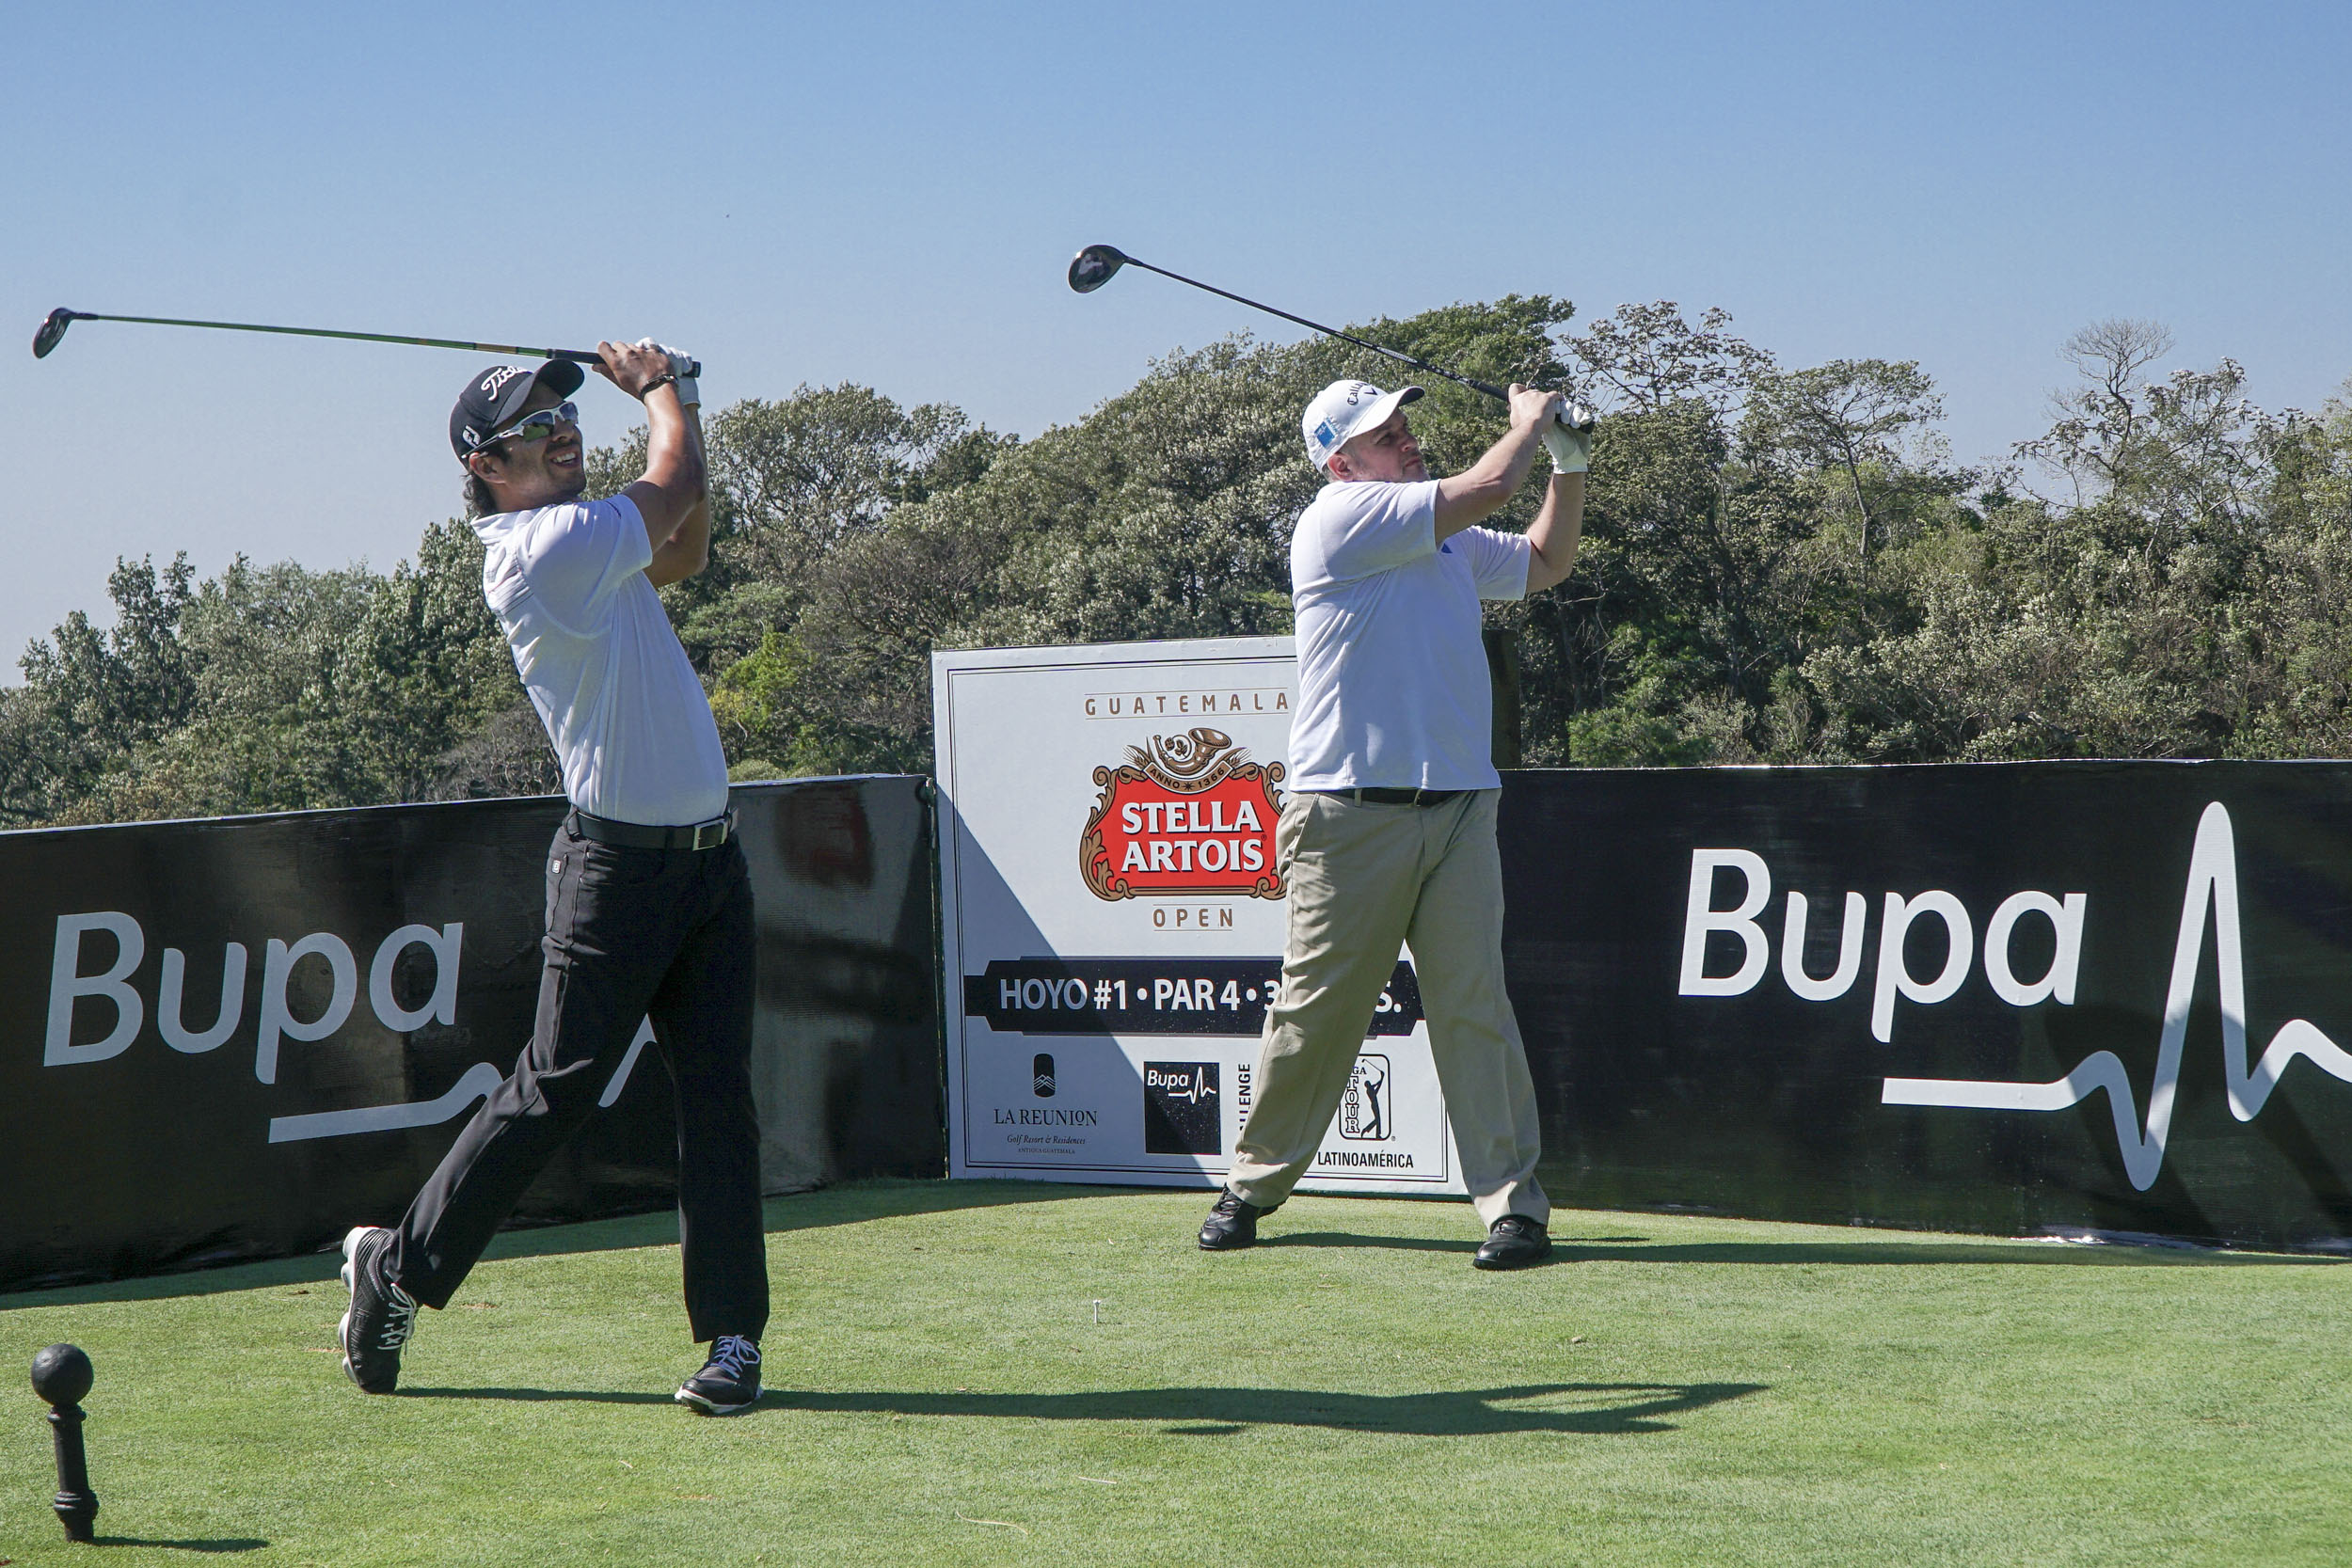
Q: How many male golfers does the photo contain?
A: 2